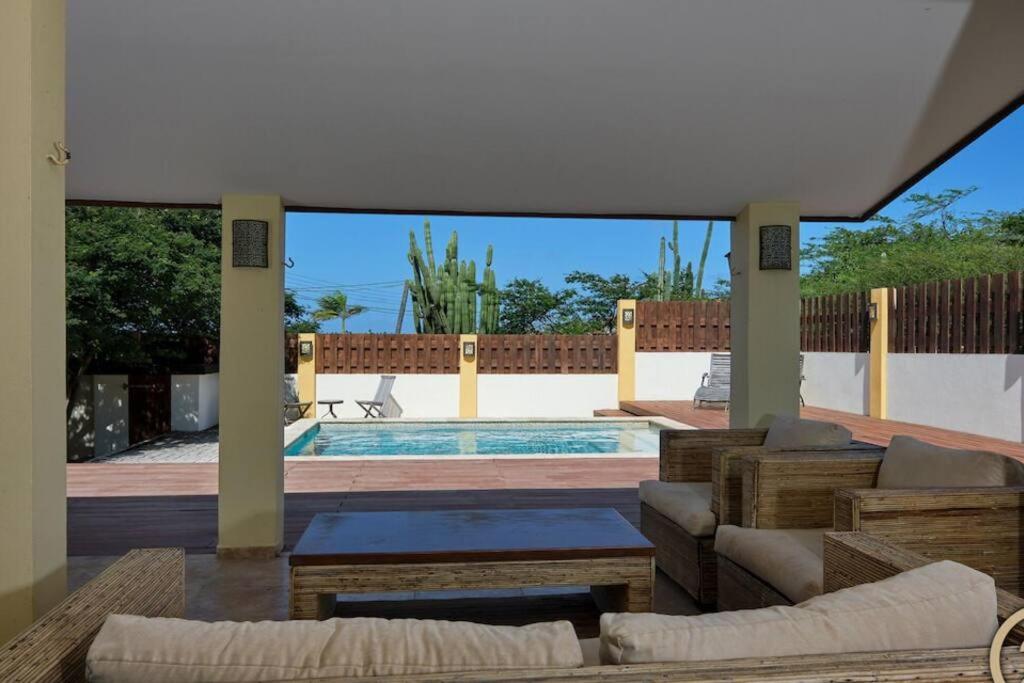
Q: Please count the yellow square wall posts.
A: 4